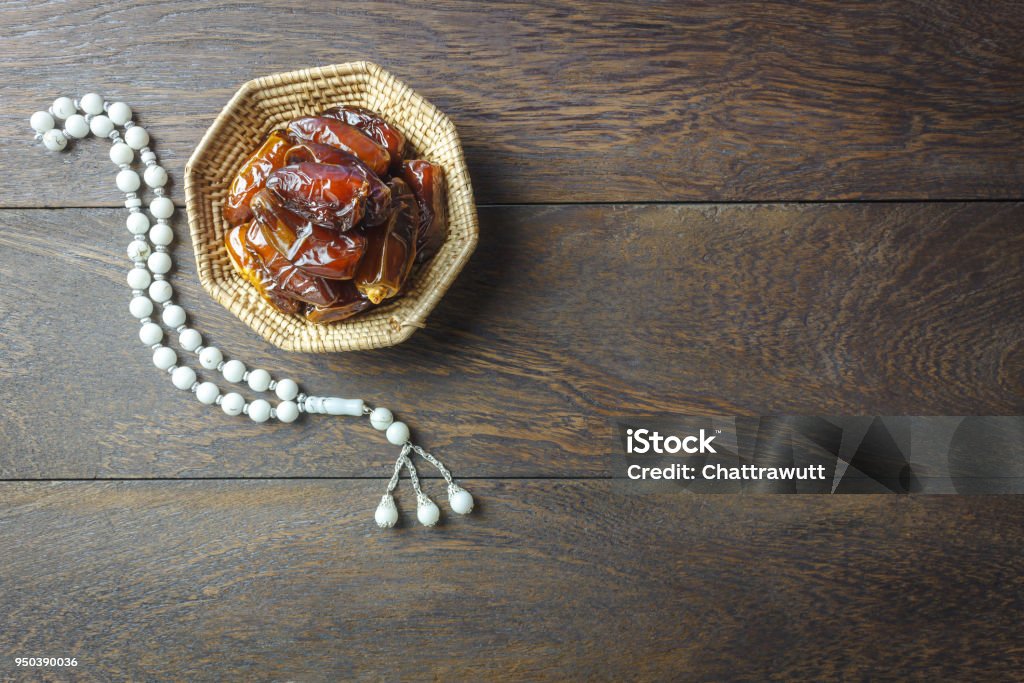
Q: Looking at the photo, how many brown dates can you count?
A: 11